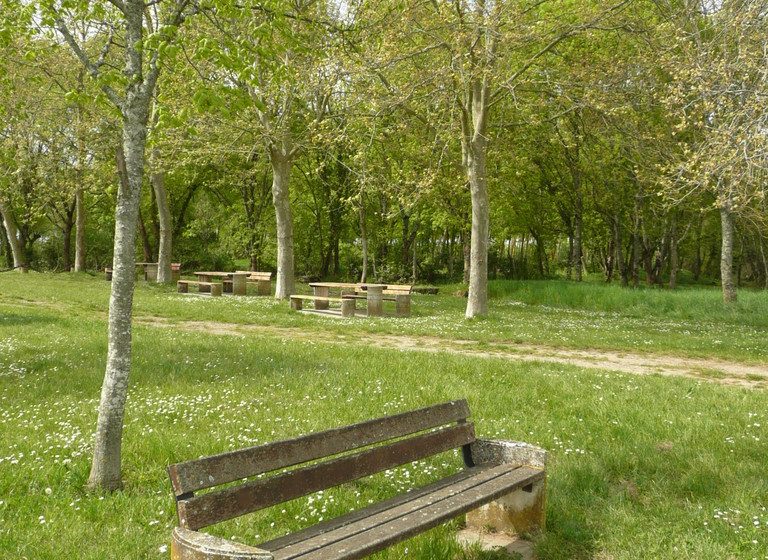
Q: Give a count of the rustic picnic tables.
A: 3